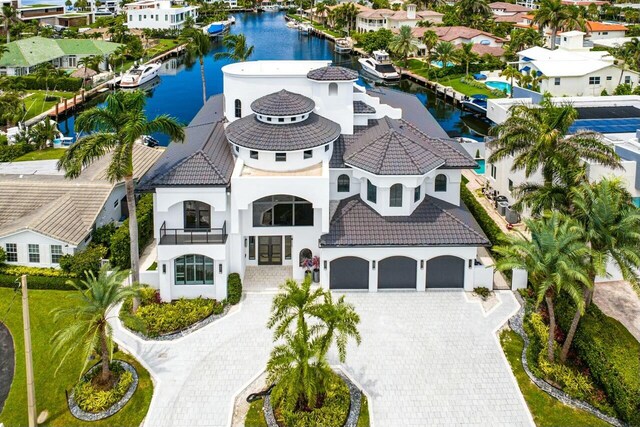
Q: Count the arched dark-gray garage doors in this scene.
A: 3